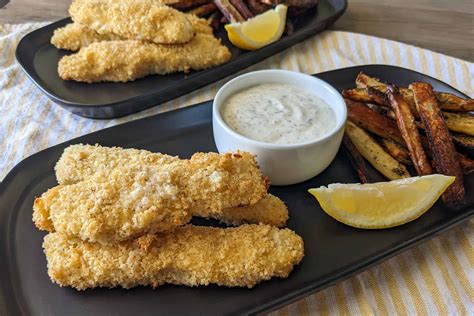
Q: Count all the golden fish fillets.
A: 6